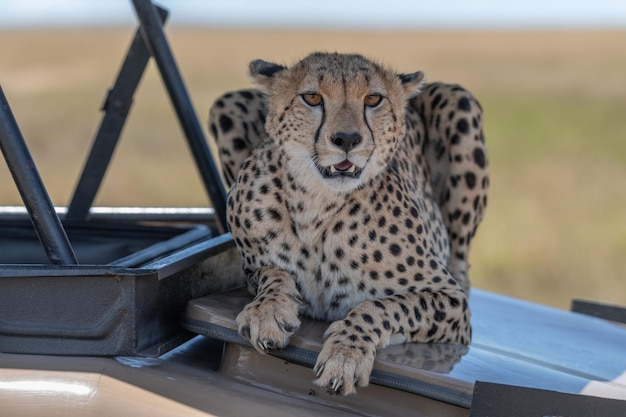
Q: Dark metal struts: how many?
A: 3